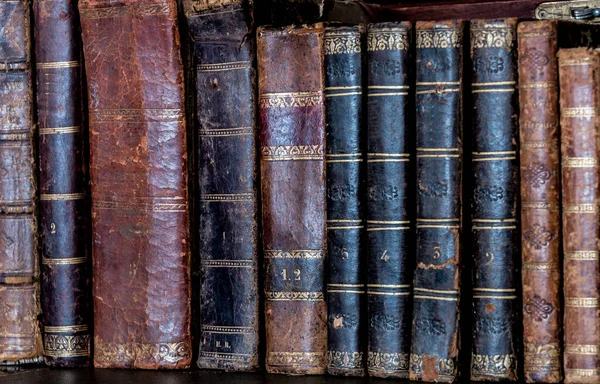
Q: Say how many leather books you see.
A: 11